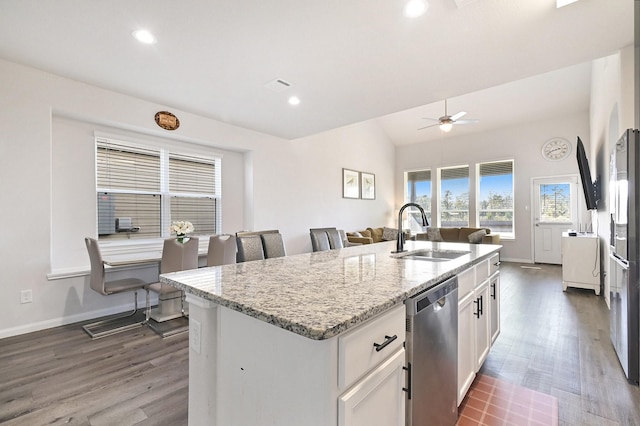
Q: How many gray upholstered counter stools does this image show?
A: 2